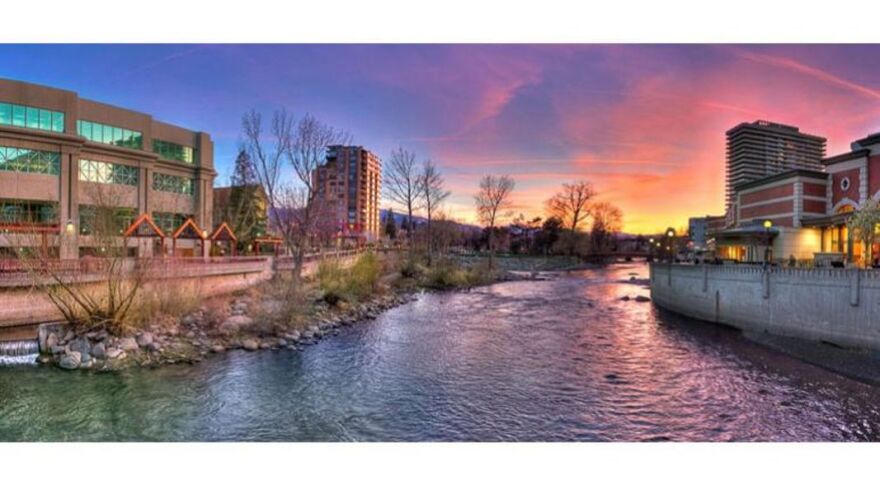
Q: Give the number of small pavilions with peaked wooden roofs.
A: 3